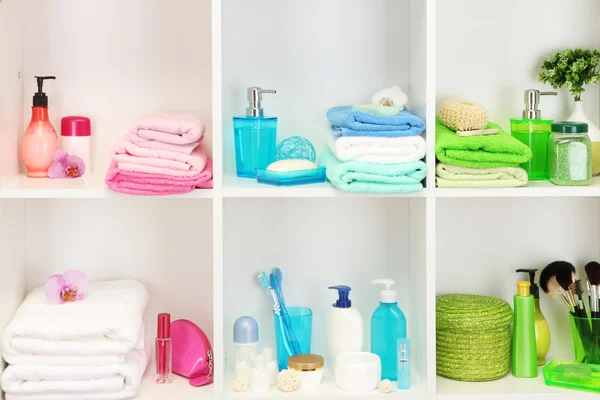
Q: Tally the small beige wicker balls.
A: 3